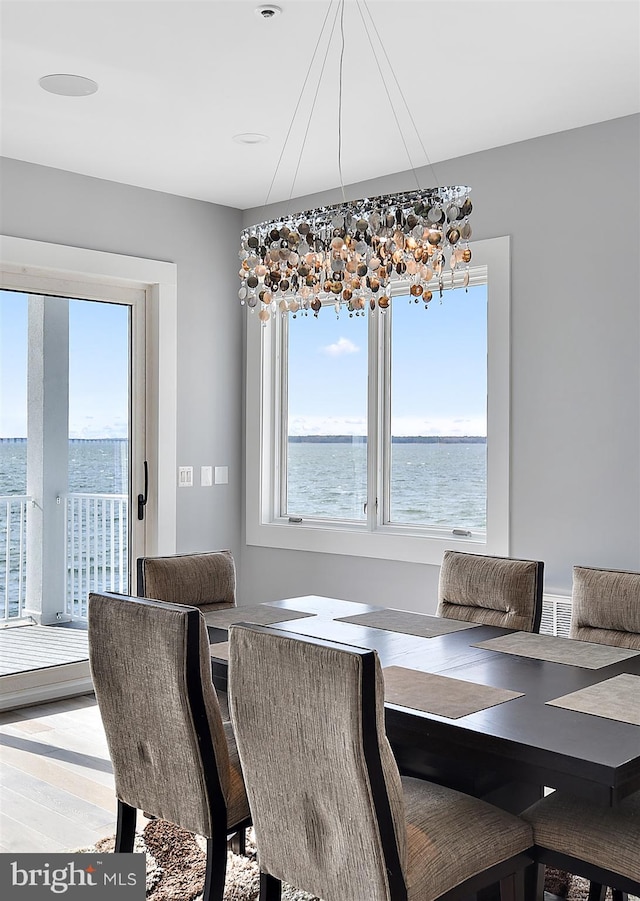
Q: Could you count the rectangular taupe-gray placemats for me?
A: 6